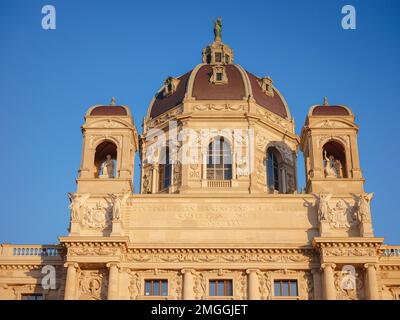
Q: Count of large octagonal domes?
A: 1